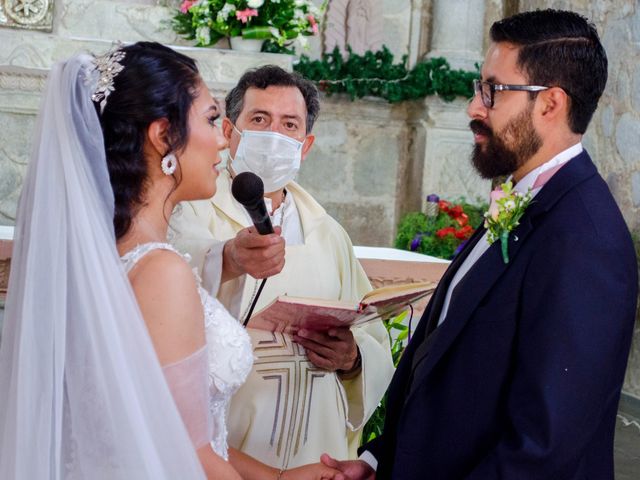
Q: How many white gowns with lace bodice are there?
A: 1